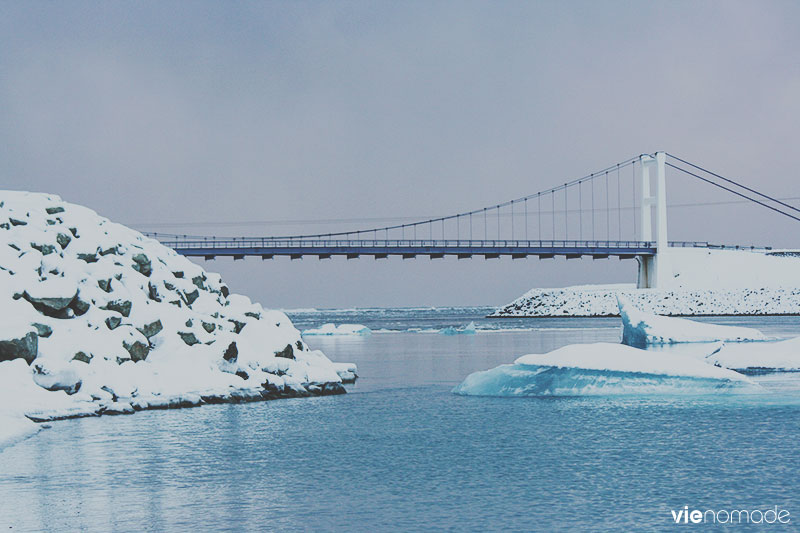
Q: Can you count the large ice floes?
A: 3